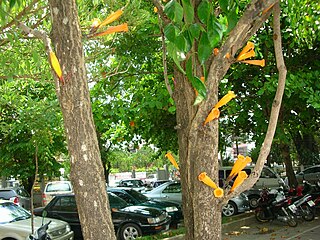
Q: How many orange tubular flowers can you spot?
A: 14